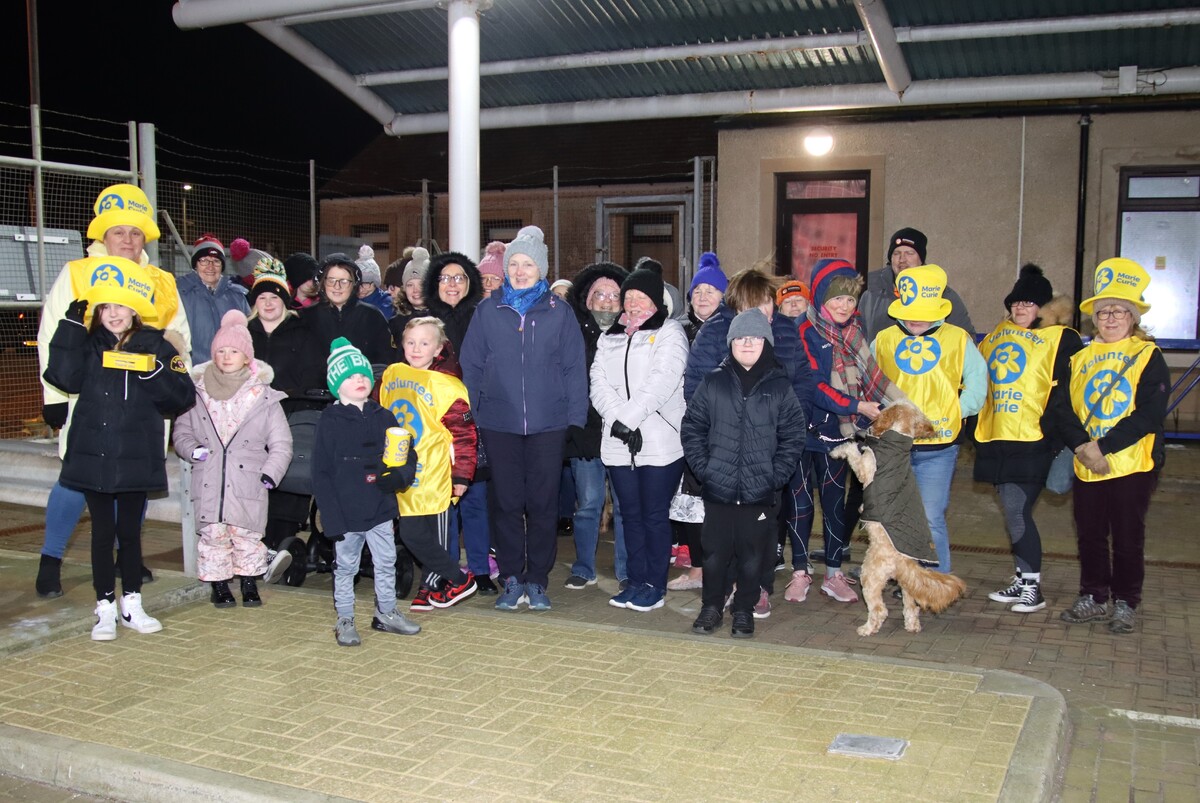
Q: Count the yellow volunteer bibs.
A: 5